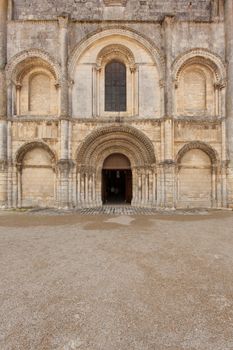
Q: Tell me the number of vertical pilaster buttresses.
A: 4